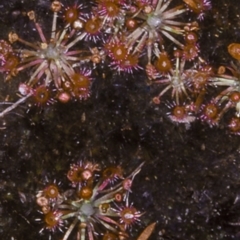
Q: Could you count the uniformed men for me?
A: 0